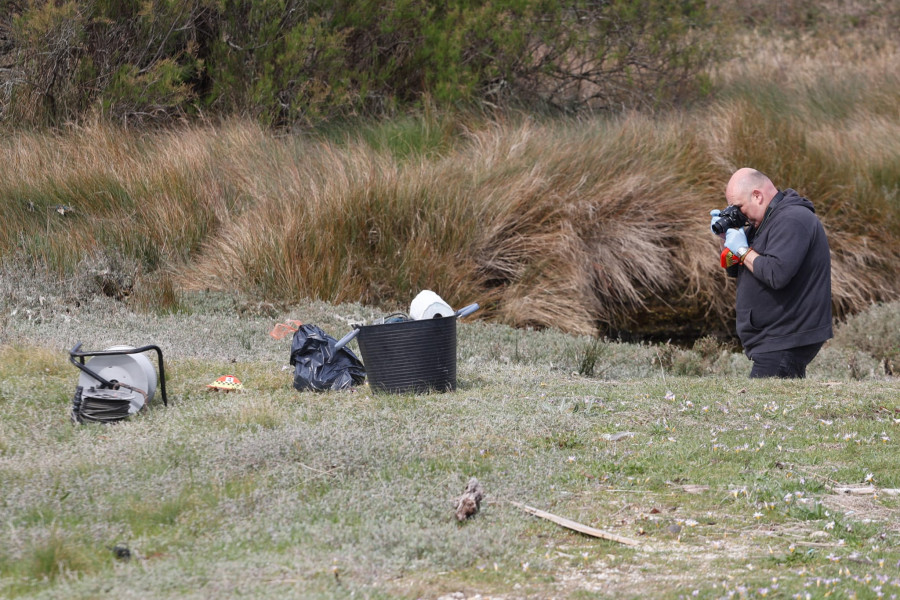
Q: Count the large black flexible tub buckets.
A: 1